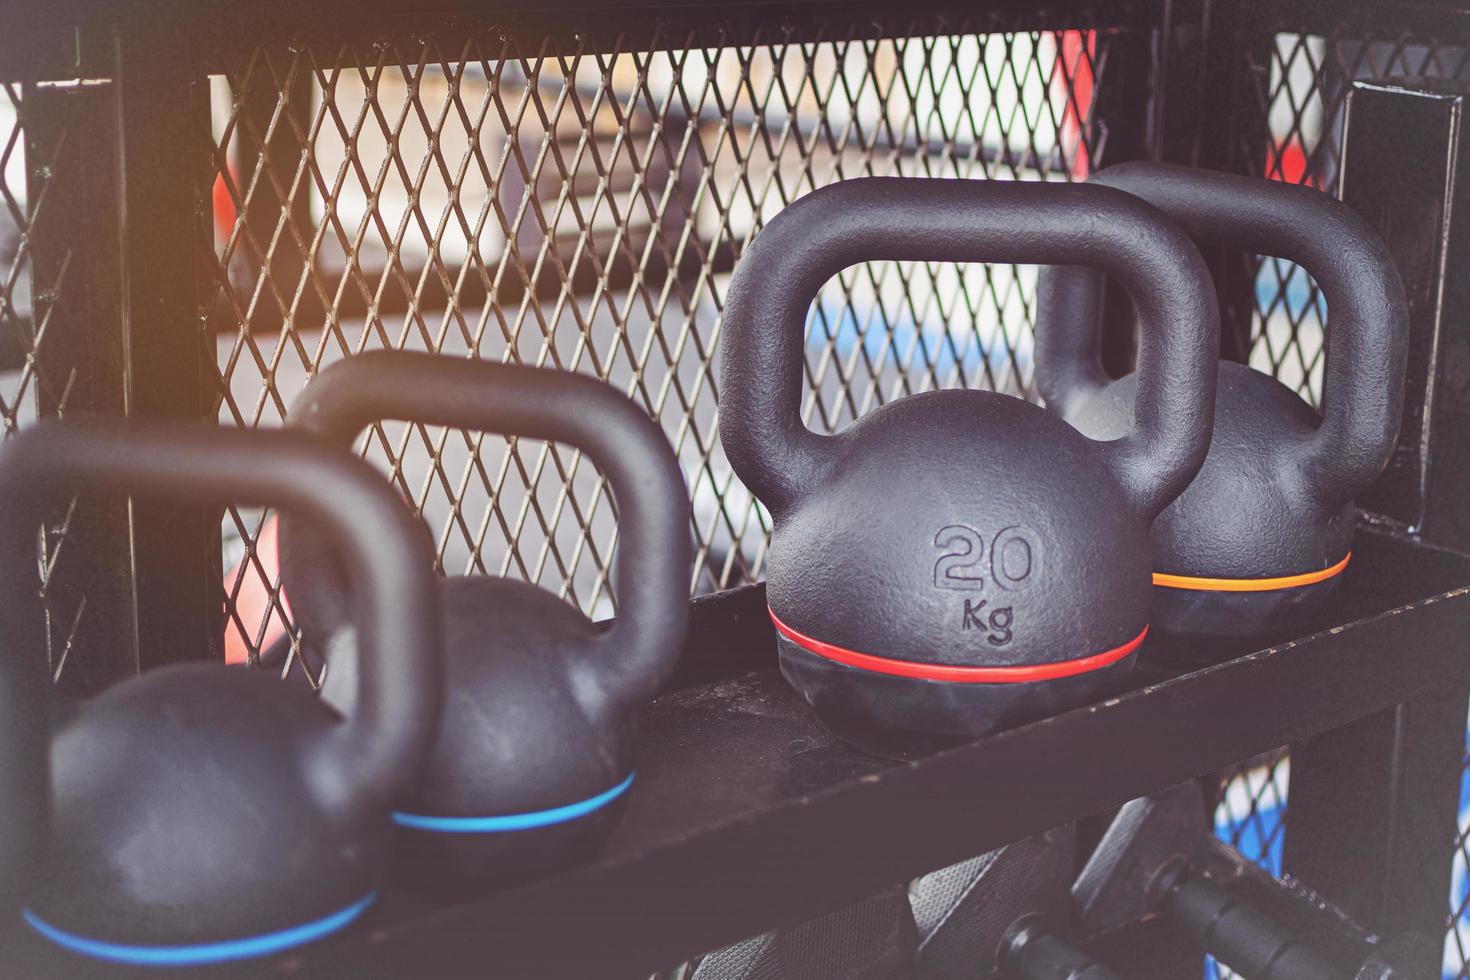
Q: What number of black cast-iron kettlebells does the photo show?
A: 4